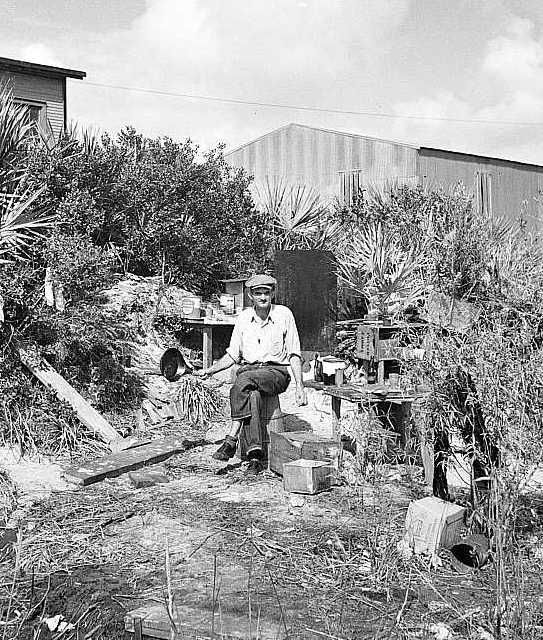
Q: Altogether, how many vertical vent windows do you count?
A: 2